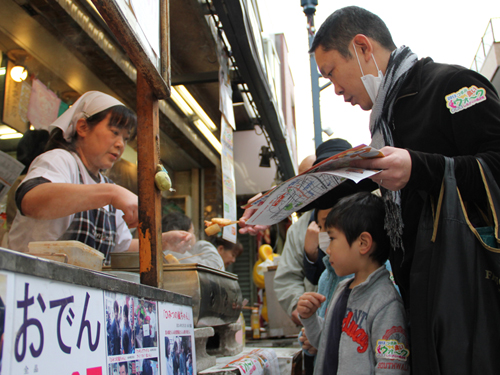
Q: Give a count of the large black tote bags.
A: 1